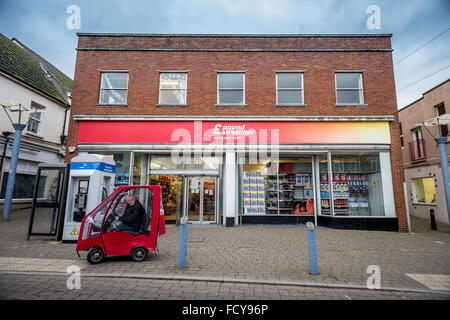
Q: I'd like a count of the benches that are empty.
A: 0